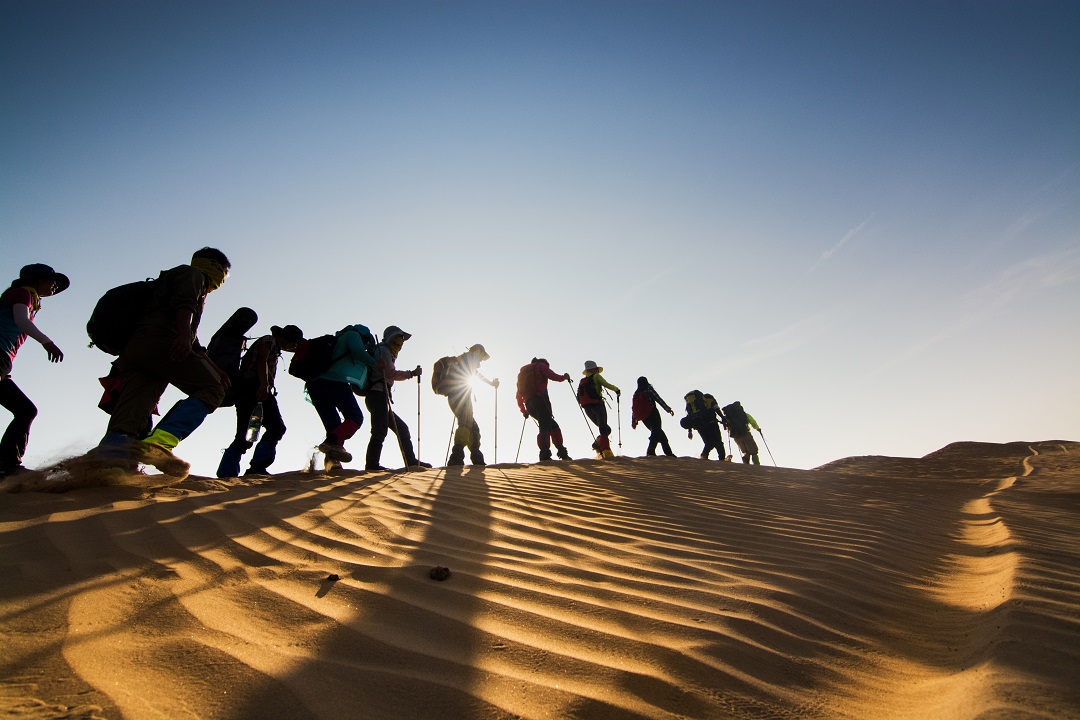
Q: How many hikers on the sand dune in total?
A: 11